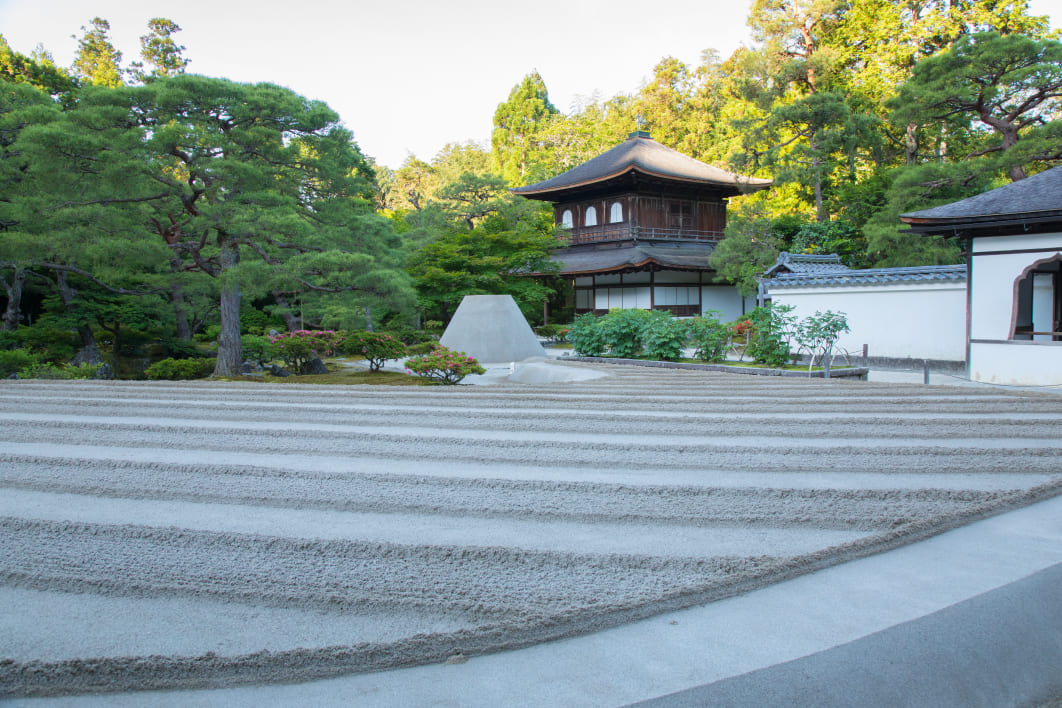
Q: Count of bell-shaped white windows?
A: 3